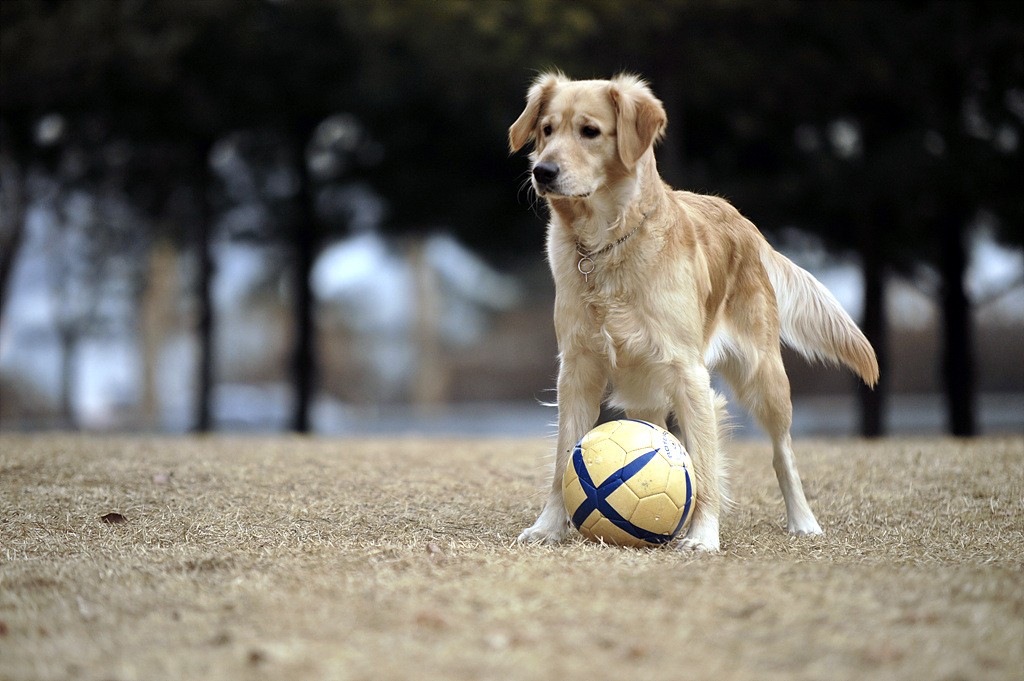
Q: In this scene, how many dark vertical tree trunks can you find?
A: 4